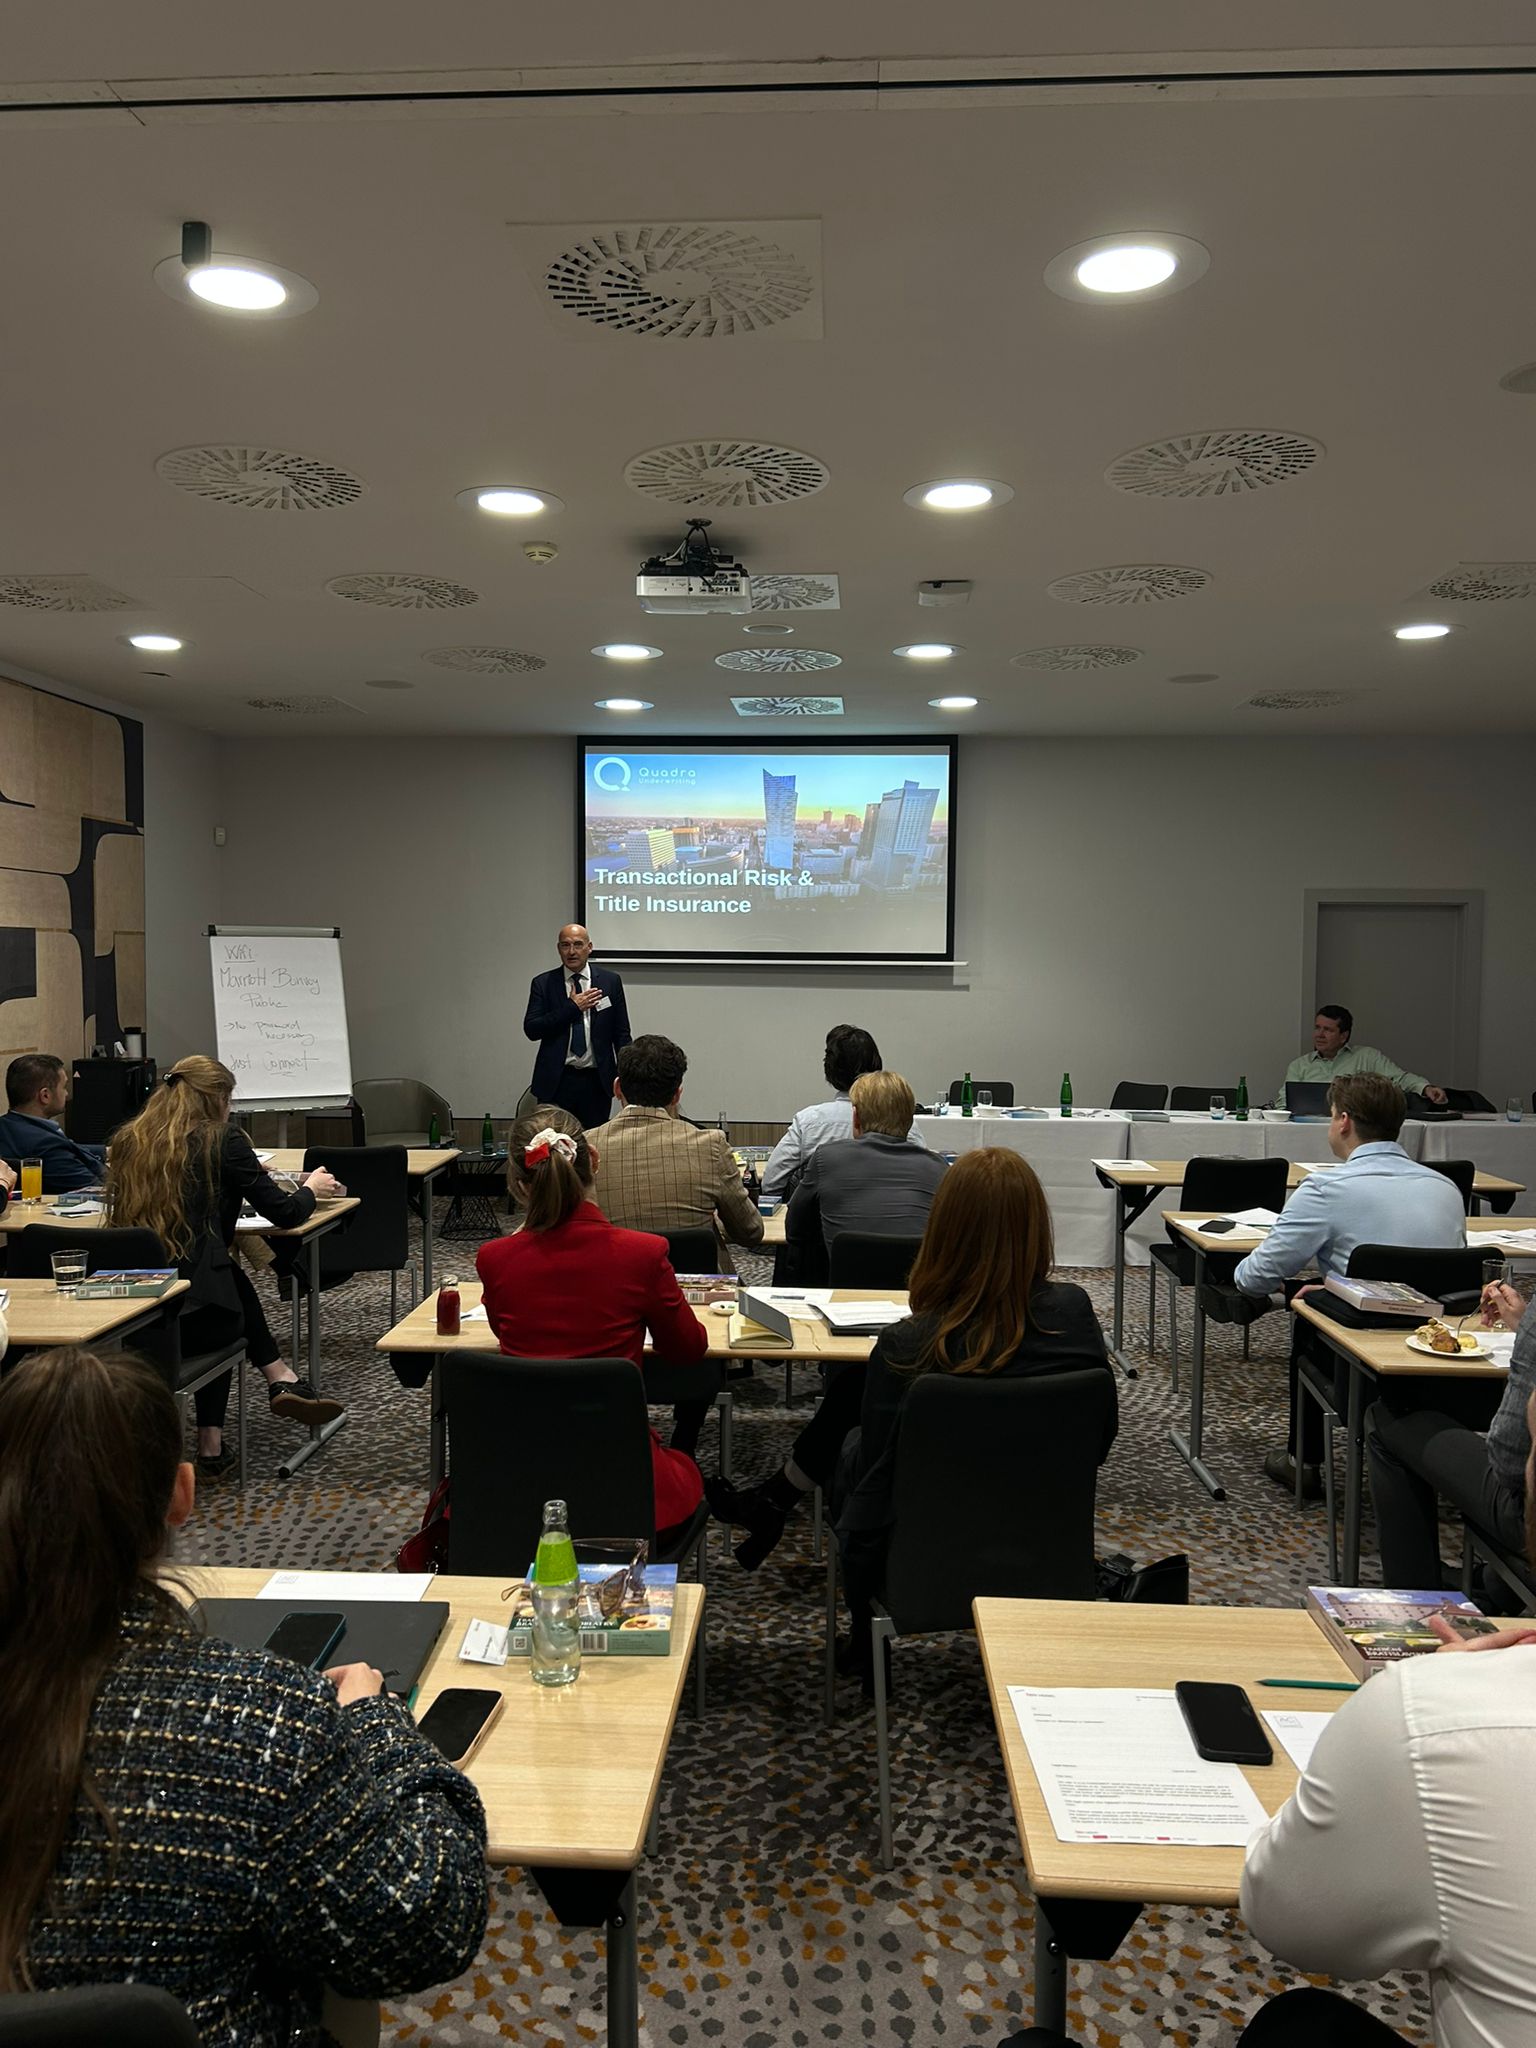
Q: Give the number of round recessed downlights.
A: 10